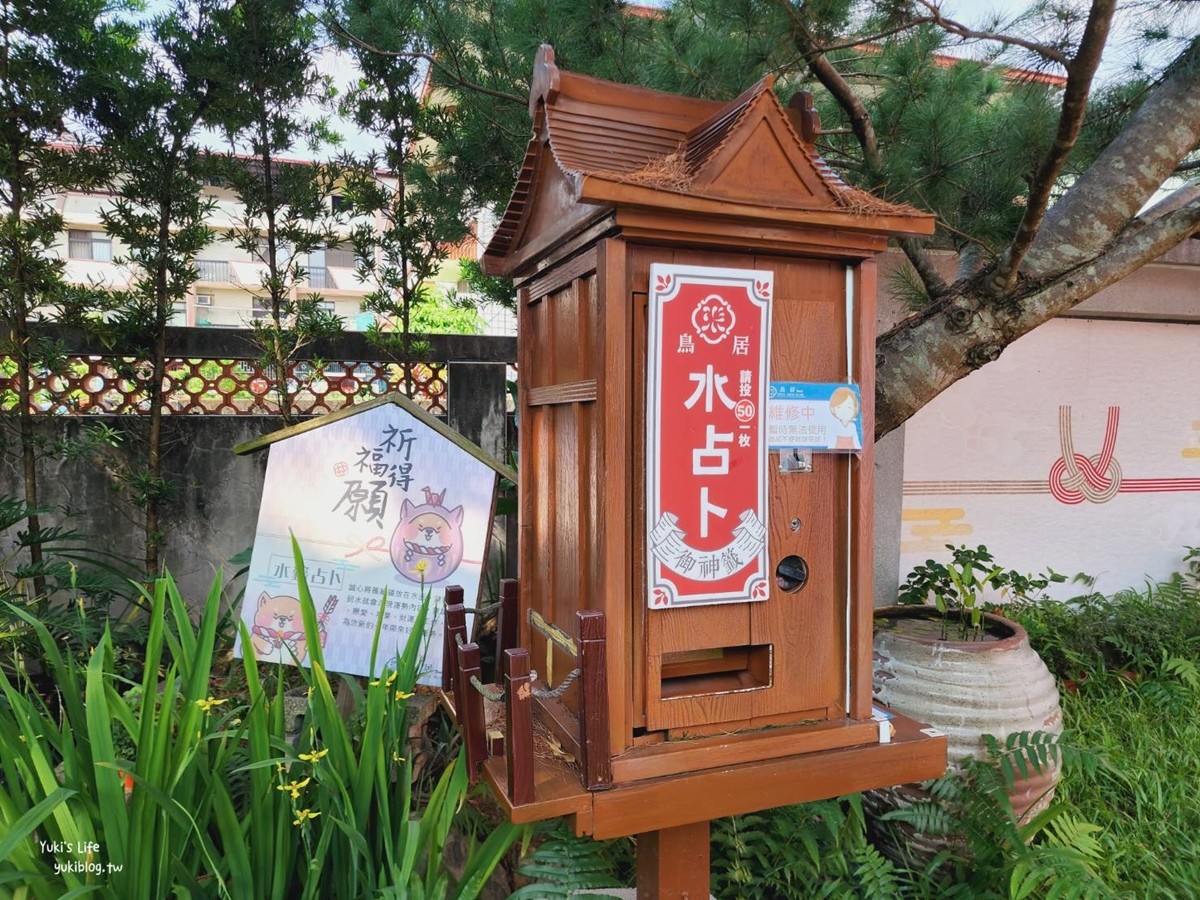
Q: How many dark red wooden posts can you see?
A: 6